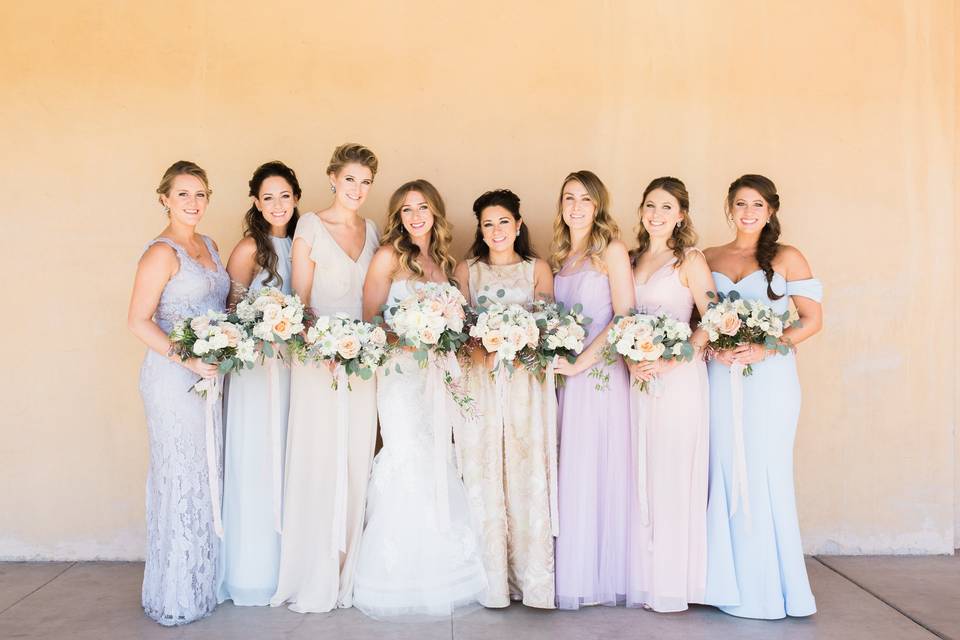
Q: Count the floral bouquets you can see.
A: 8